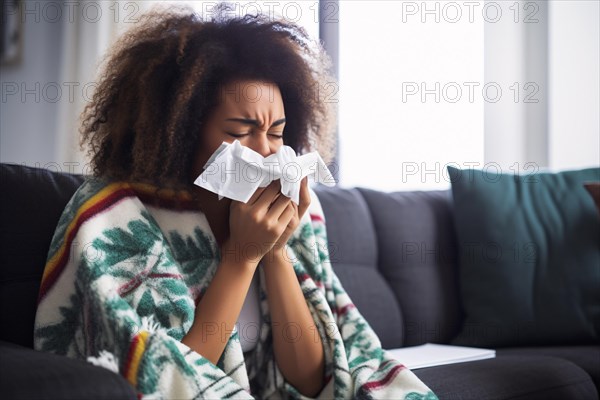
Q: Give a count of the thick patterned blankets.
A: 1